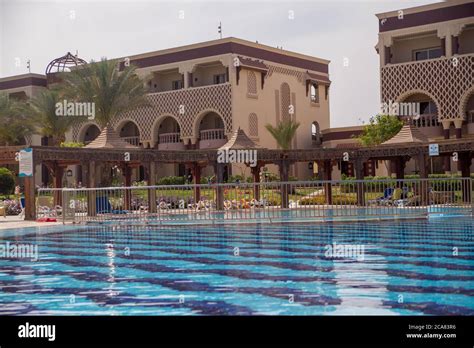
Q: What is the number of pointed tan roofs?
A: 3